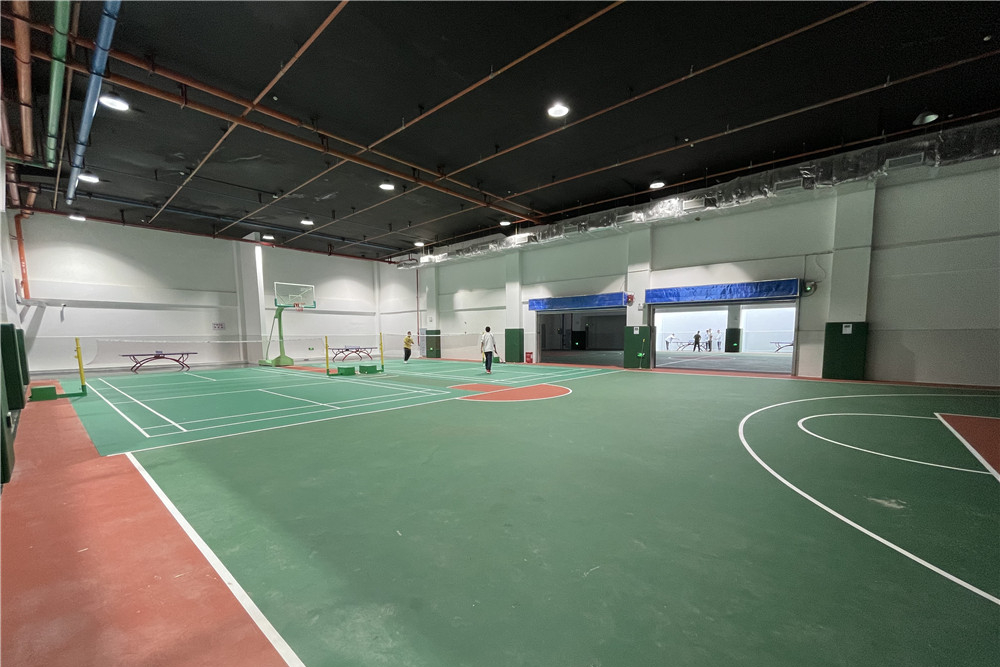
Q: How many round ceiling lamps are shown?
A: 11